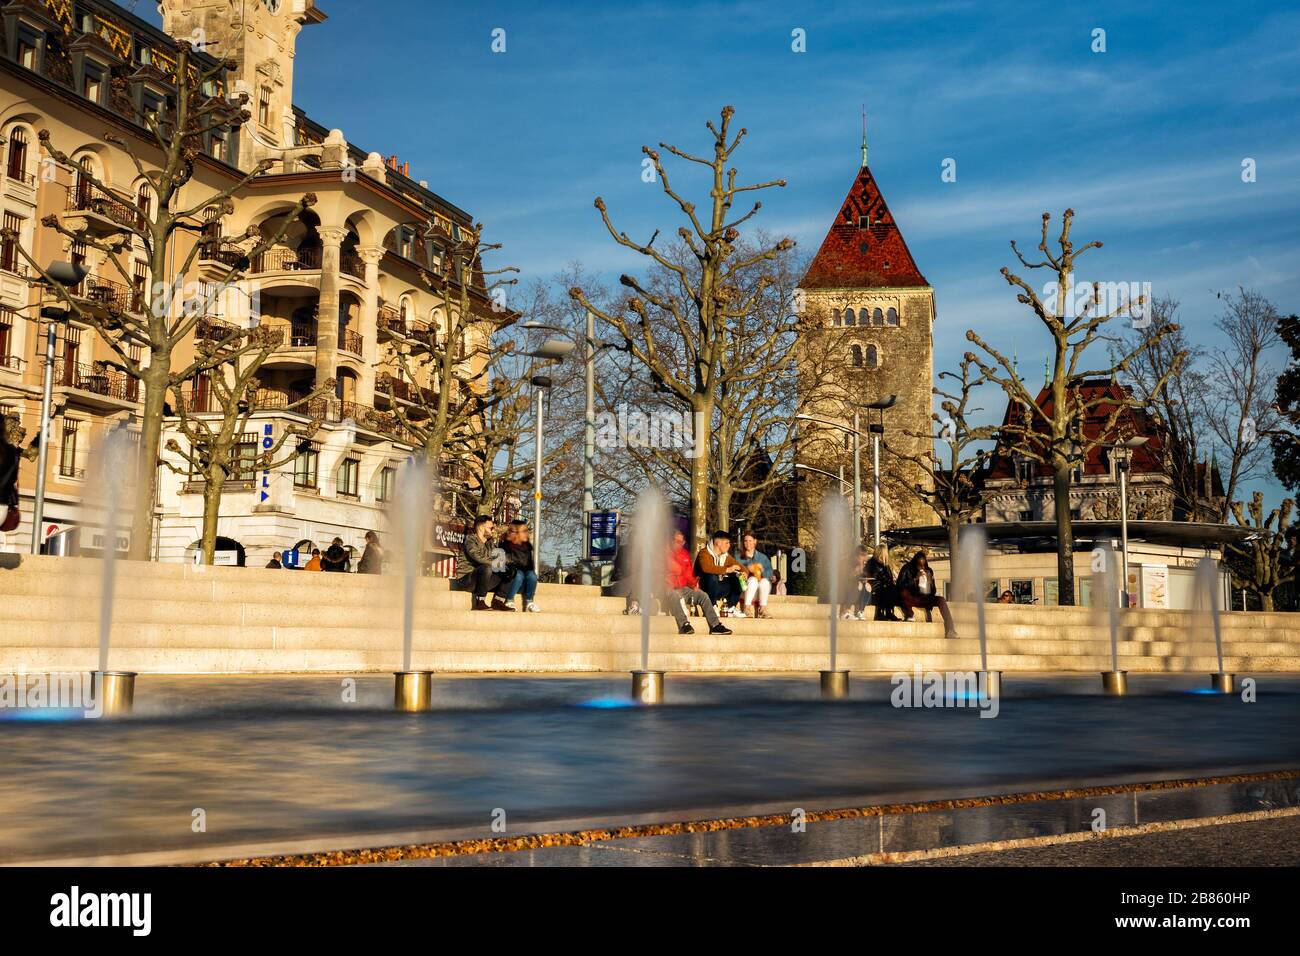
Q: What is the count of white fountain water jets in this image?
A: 7